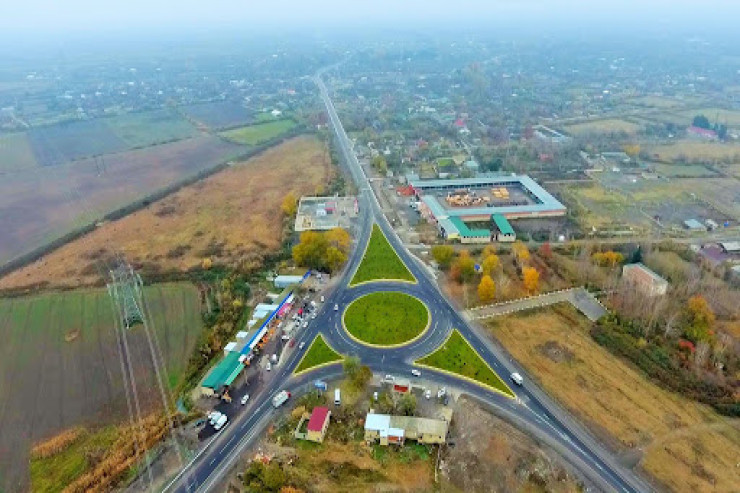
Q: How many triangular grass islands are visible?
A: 3